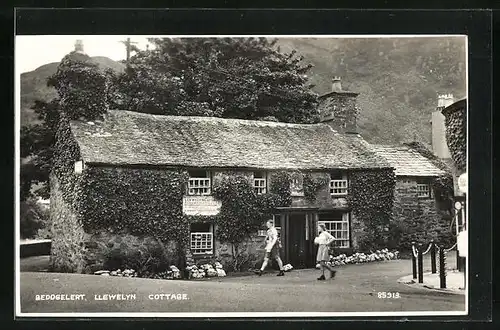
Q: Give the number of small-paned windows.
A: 6